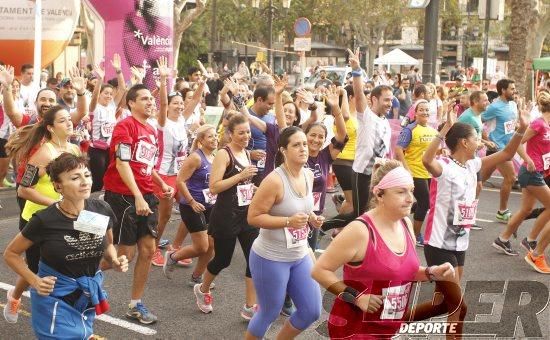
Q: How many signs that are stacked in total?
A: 2